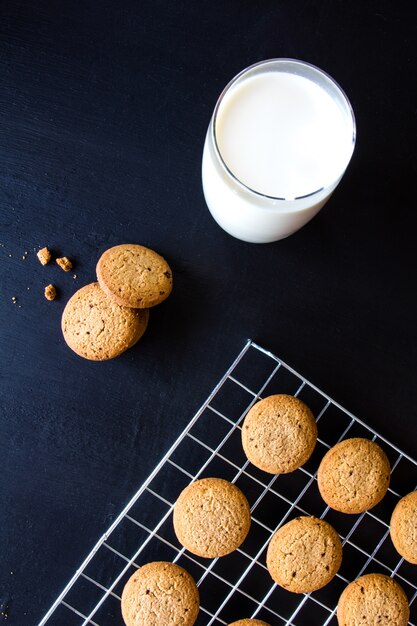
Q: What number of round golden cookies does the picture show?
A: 10